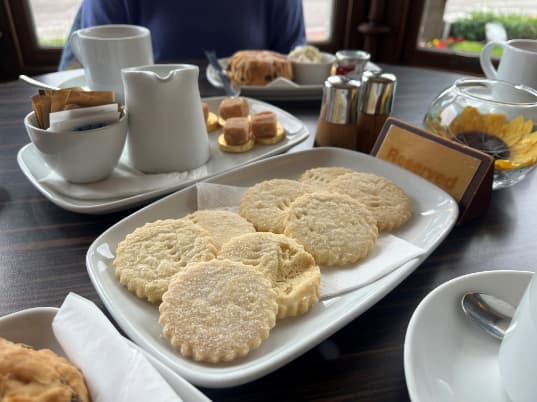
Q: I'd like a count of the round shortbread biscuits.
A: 8